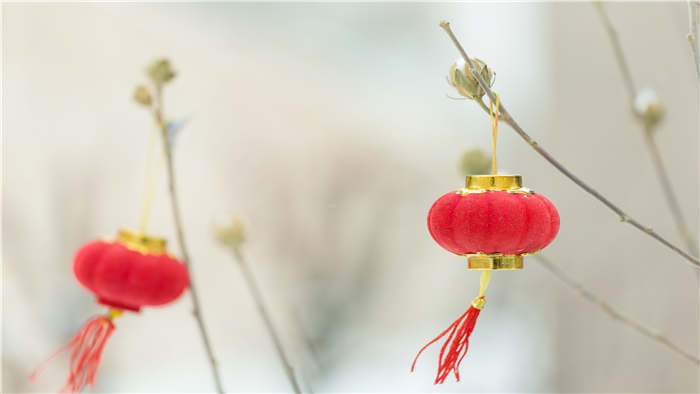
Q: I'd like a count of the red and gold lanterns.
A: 2